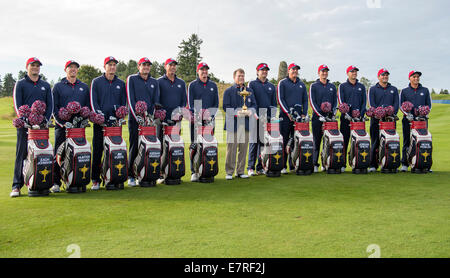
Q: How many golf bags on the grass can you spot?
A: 12